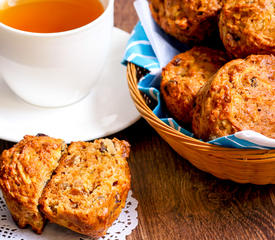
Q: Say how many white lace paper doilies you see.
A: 1